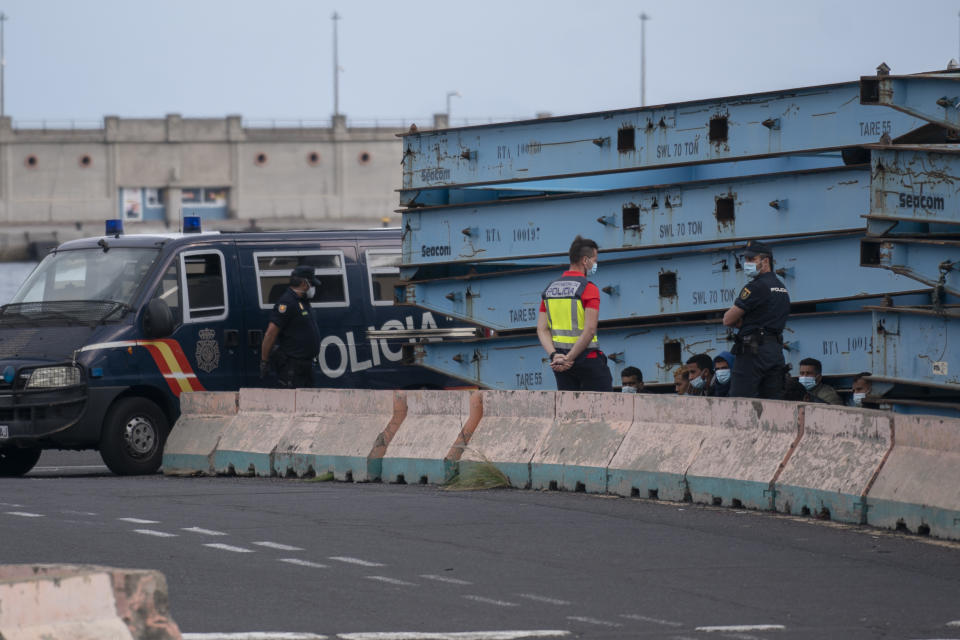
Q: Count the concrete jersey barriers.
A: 11